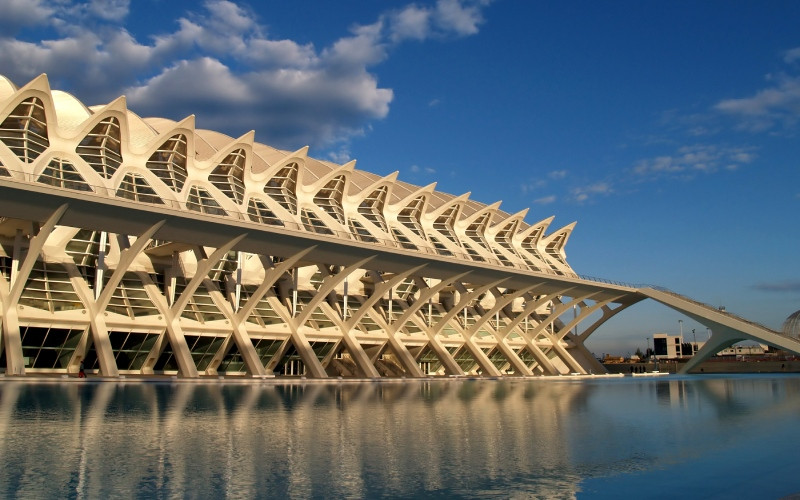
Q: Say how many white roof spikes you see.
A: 13